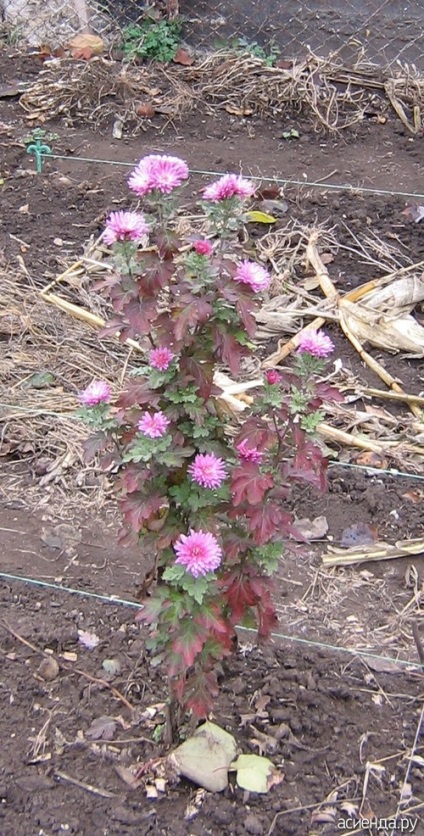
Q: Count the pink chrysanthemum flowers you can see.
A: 13